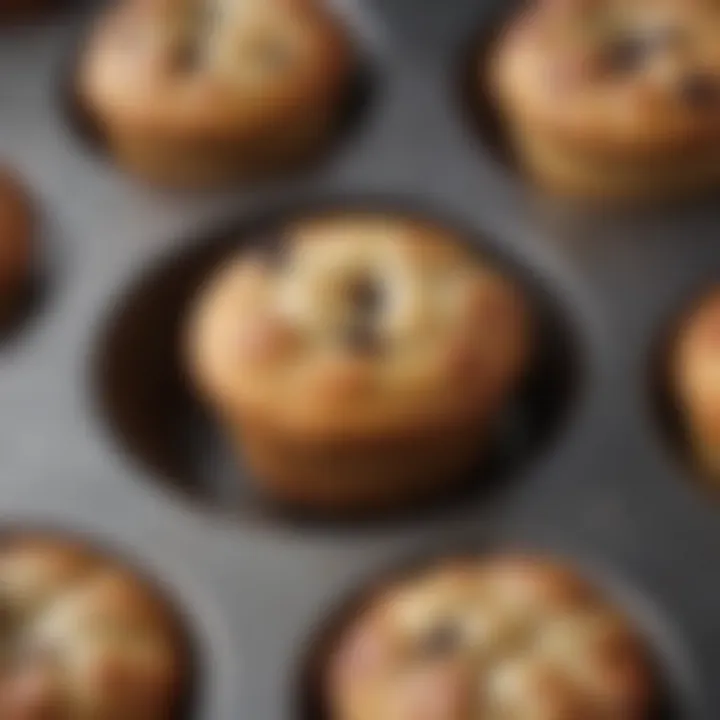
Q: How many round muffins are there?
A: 7